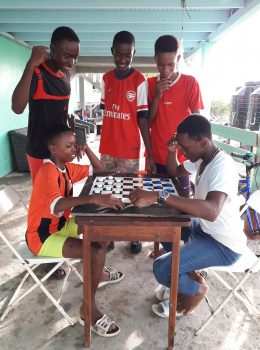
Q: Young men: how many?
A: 5